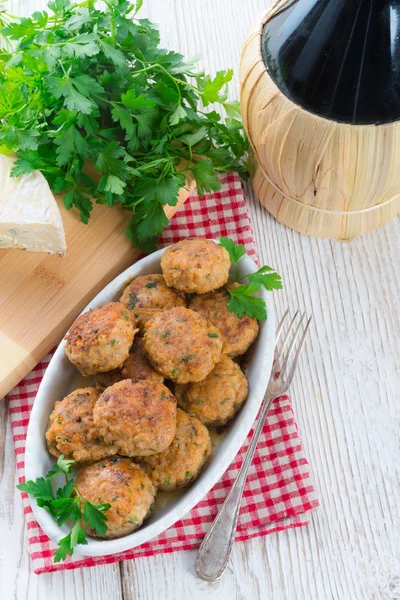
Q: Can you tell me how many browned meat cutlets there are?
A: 11